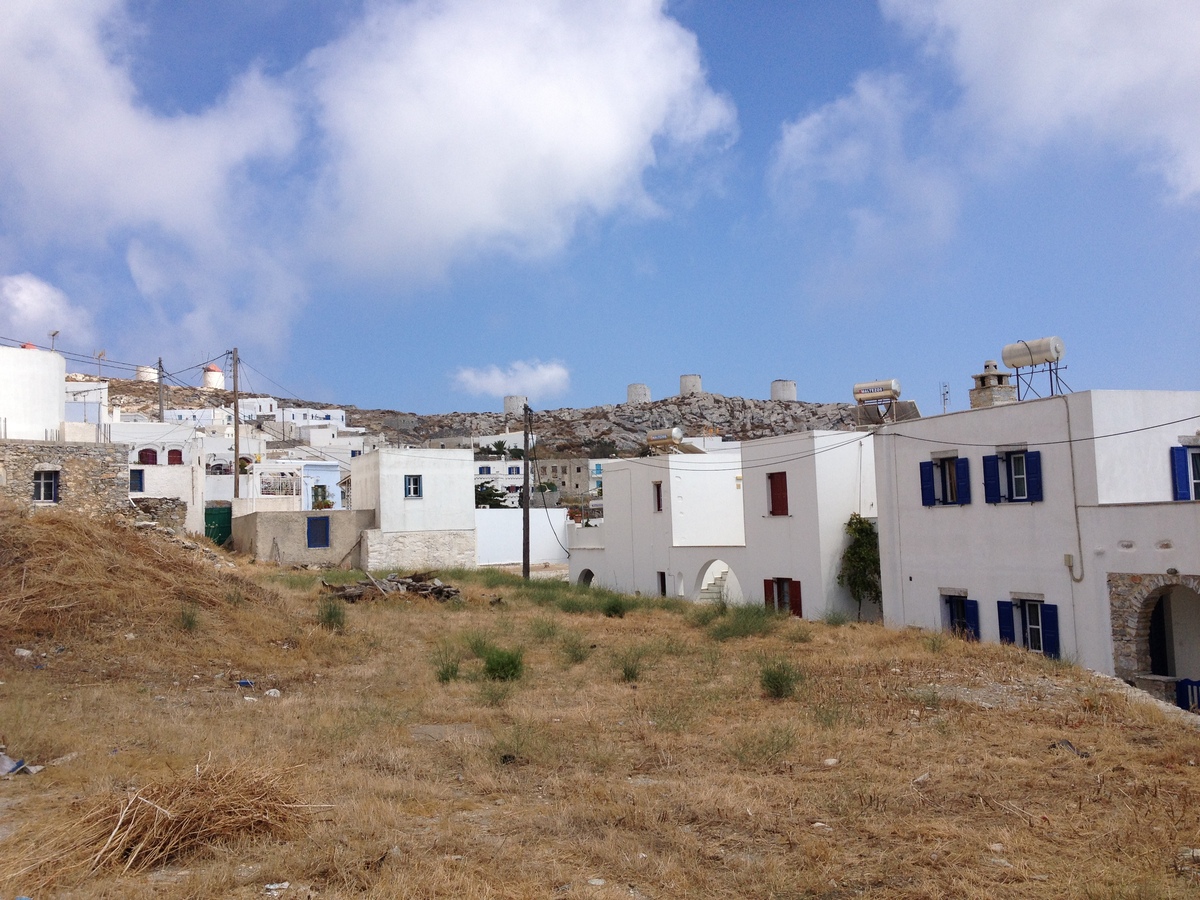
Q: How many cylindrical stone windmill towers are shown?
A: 6